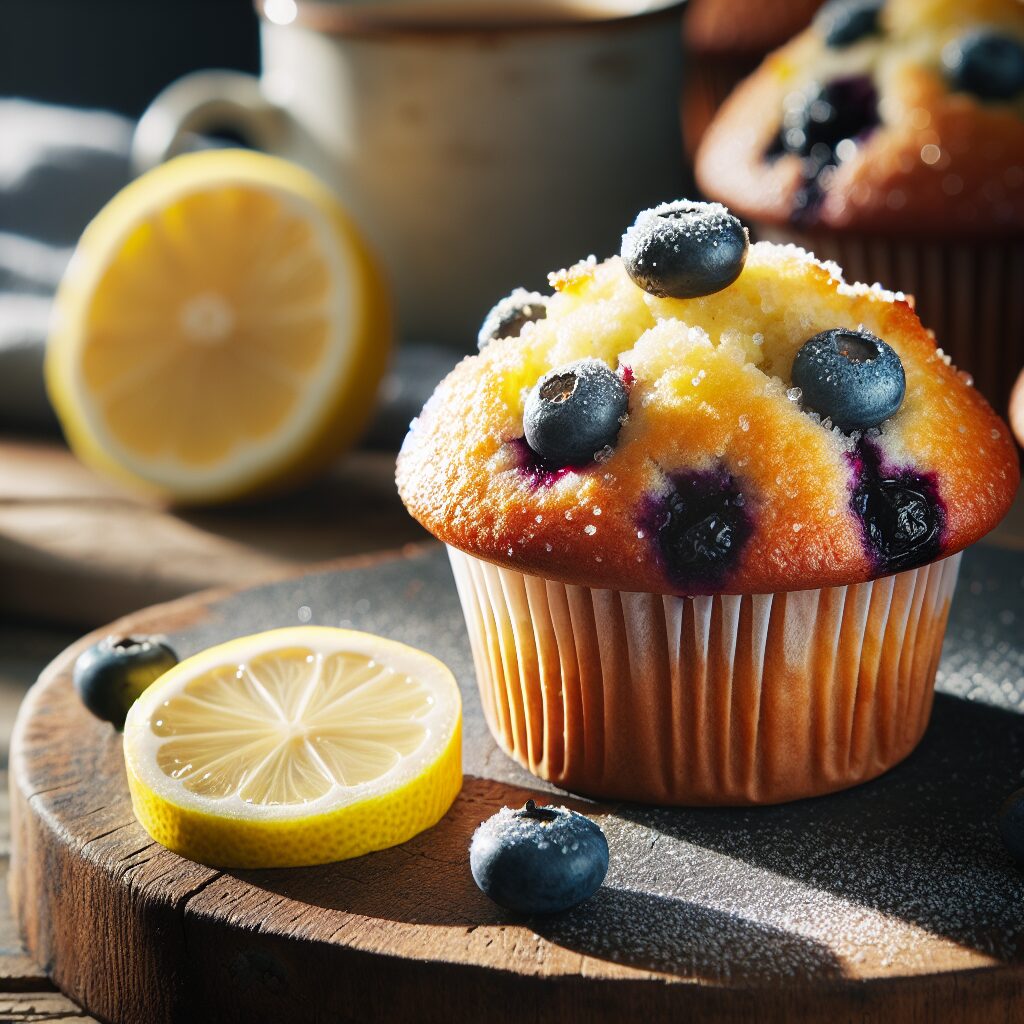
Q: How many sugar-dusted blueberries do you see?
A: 5